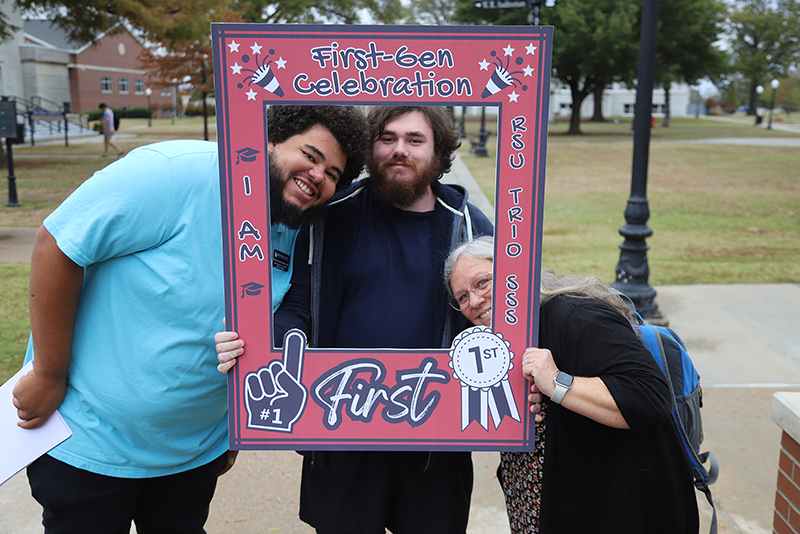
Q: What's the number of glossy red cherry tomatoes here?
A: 0